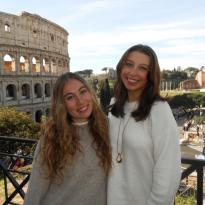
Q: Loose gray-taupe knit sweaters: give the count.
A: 1